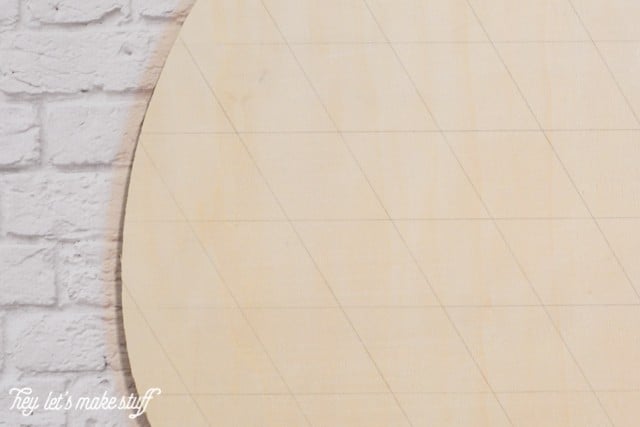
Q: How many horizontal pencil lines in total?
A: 5